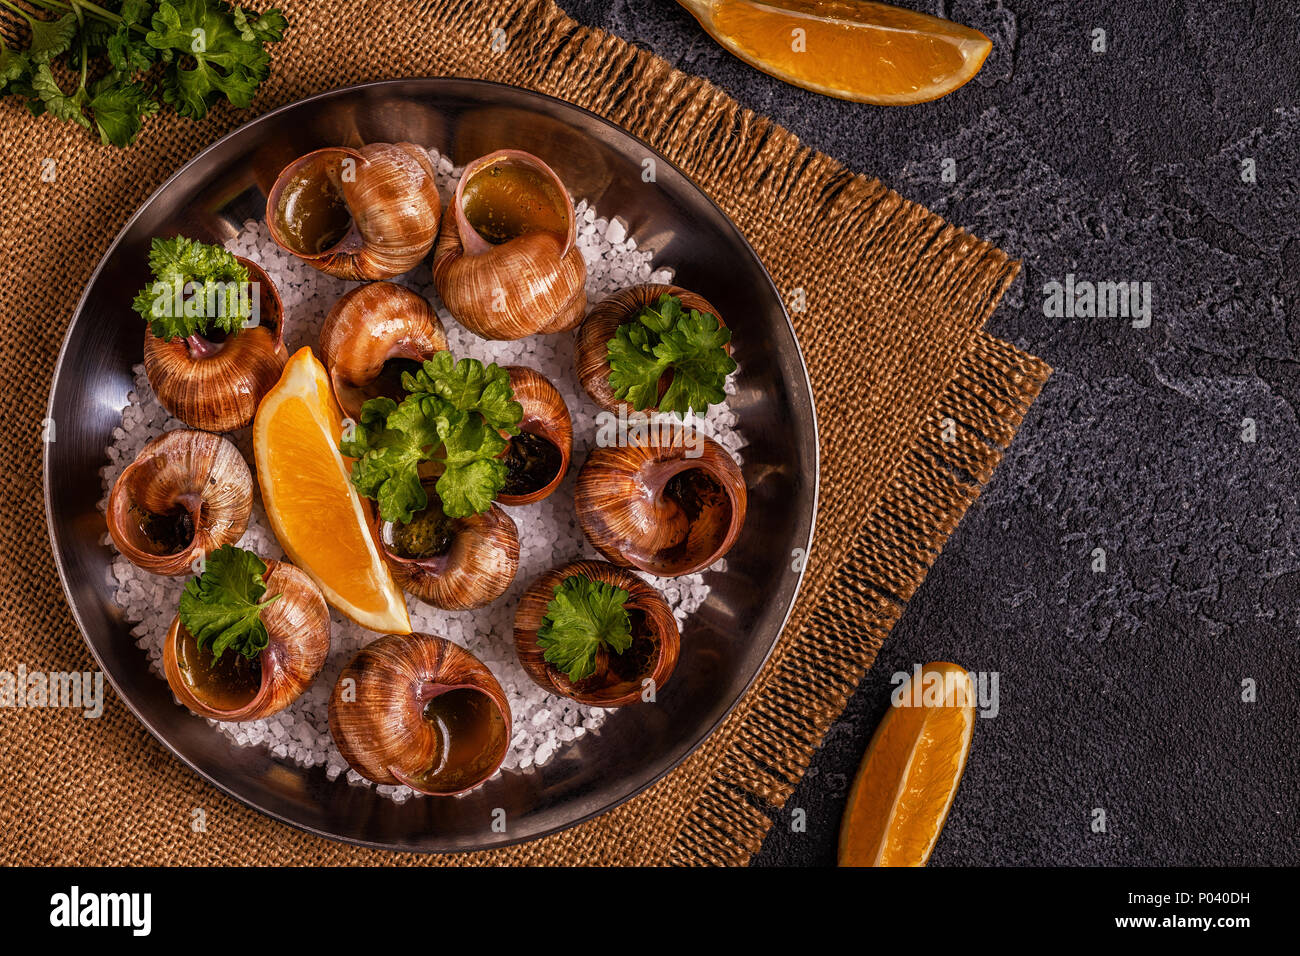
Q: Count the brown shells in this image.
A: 12